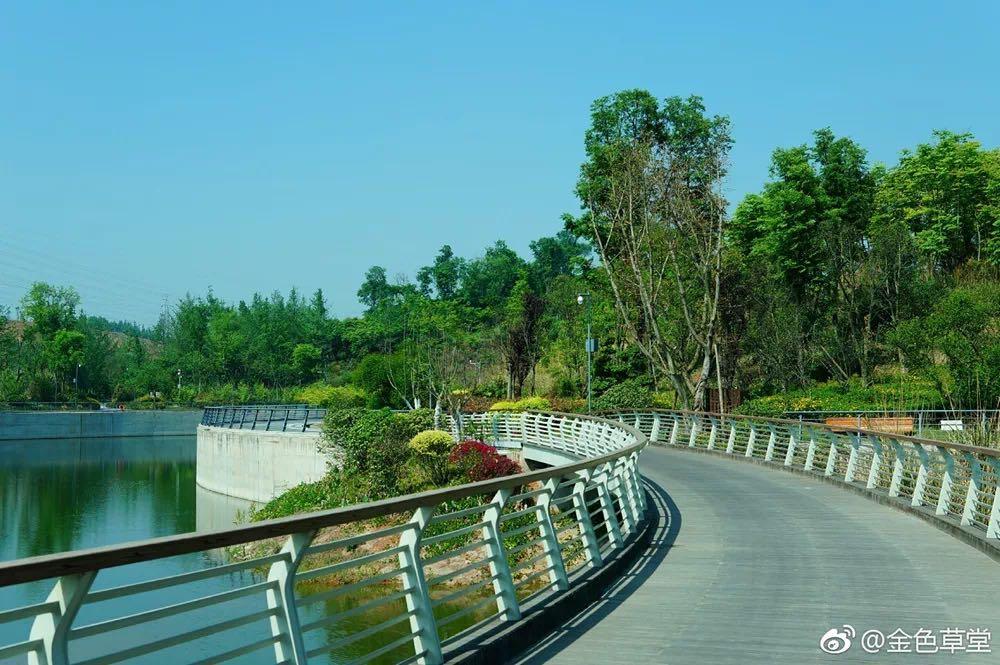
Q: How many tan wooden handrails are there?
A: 2